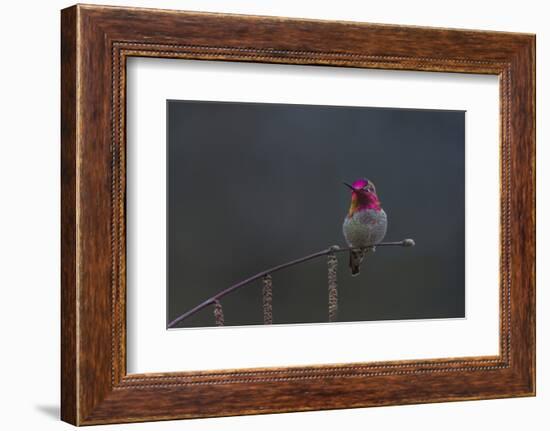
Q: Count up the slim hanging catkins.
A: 3